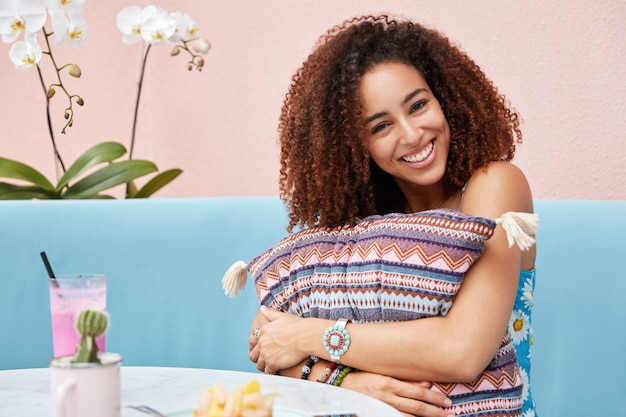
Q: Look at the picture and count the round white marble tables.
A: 1